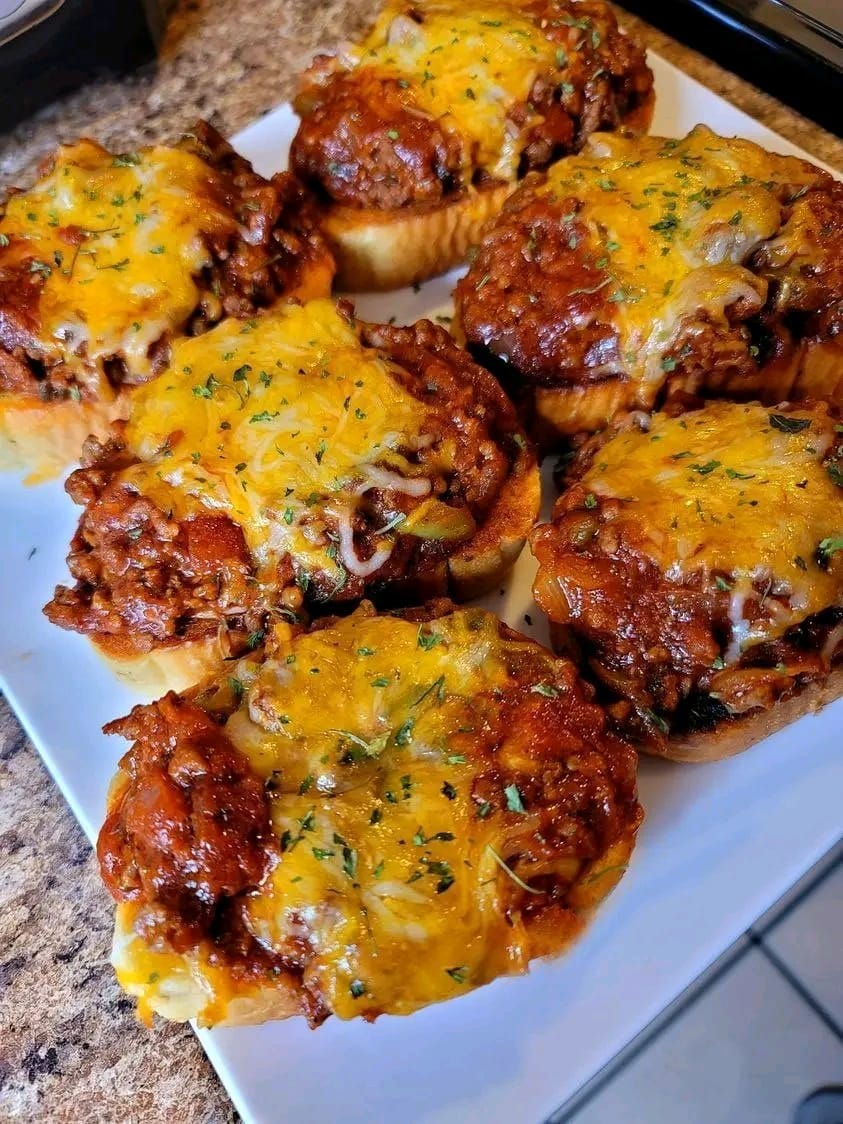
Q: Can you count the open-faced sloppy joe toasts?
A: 6